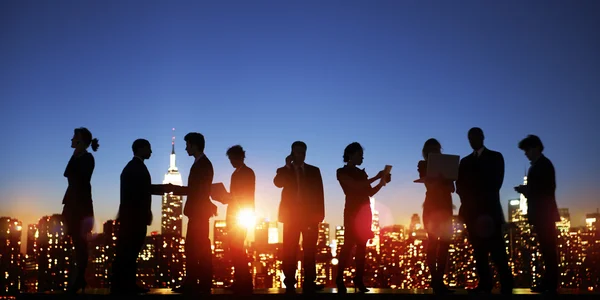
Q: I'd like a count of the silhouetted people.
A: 9